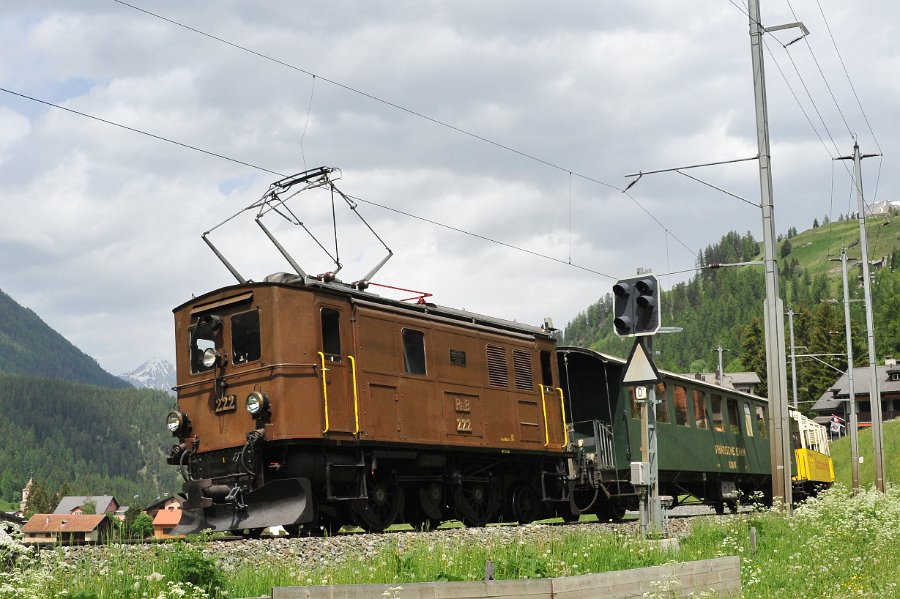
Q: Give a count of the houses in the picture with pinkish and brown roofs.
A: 2